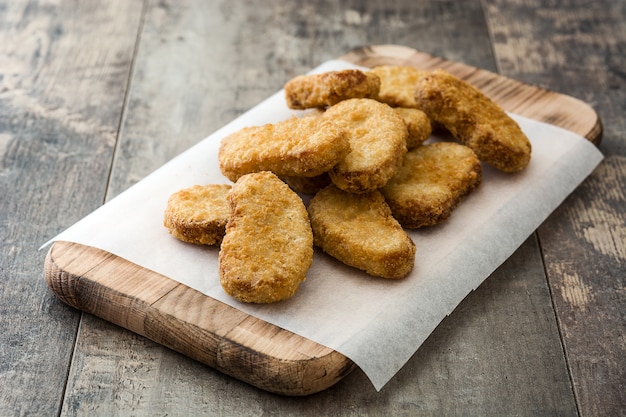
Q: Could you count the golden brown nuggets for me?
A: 11